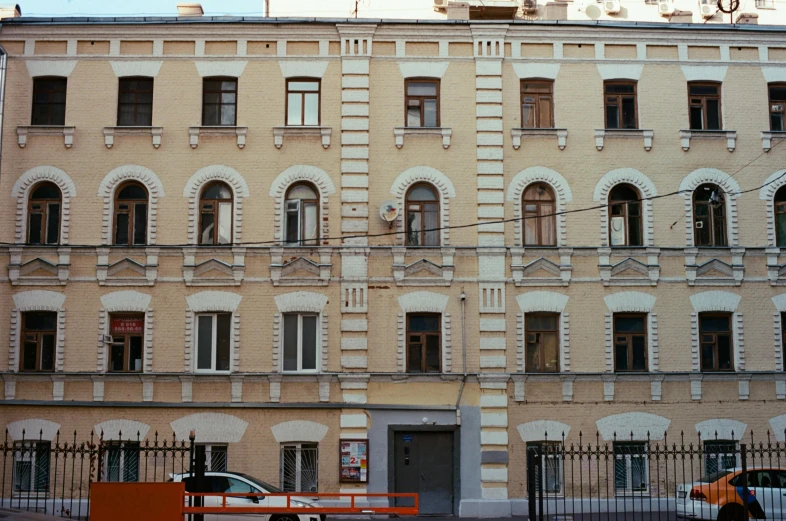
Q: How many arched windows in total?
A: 9